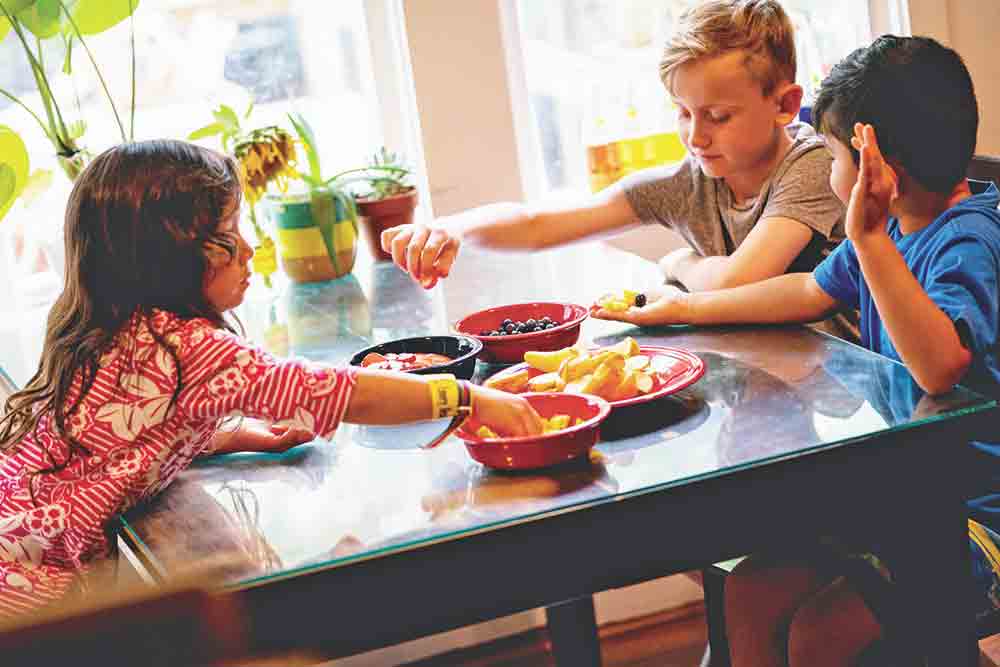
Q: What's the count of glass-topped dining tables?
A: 1